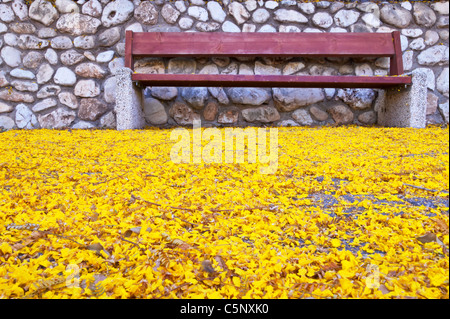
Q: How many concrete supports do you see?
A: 2